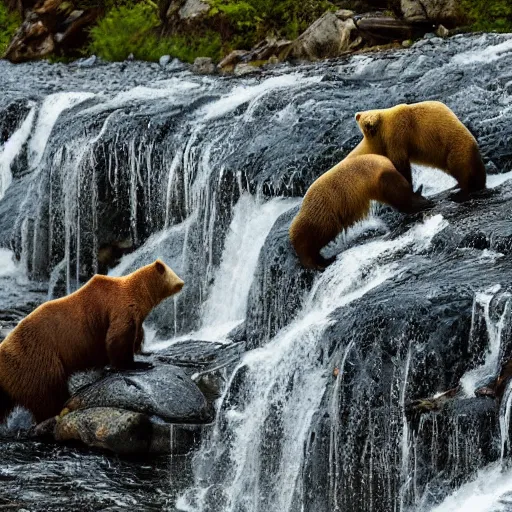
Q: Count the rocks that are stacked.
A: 2